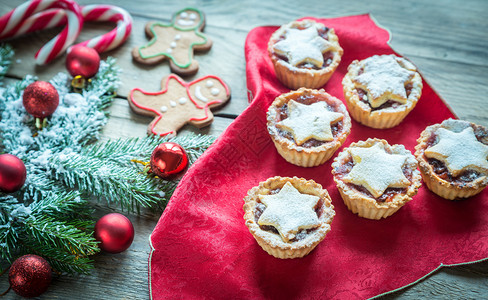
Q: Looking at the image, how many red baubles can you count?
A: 6